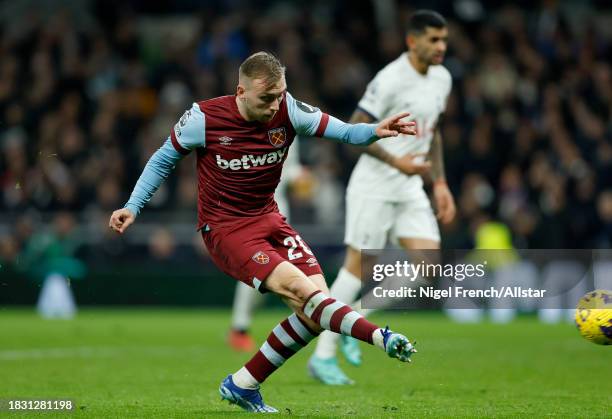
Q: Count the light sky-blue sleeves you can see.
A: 2